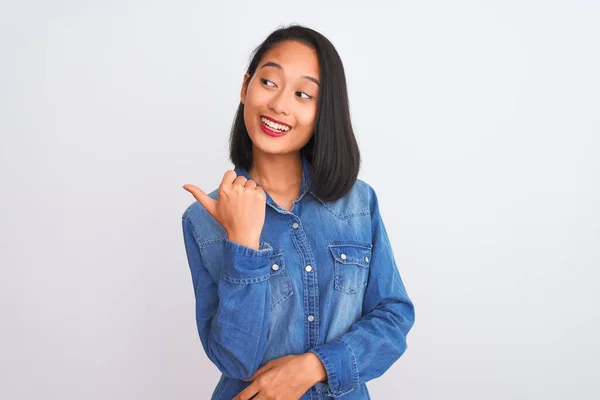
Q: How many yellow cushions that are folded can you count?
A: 0